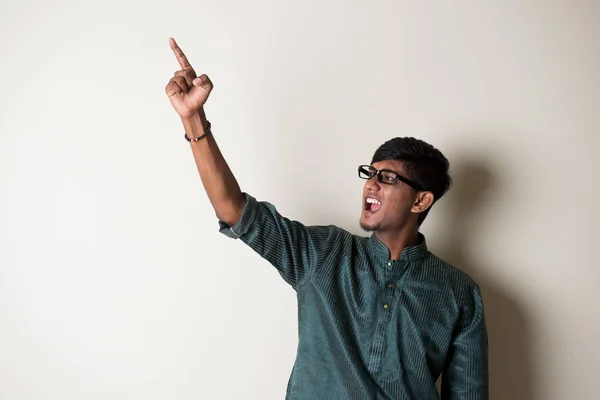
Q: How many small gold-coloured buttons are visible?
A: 3